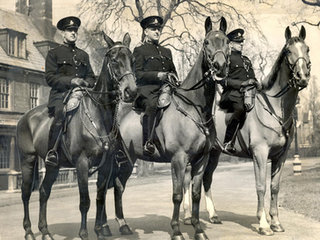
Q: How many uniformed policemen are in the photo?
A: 3